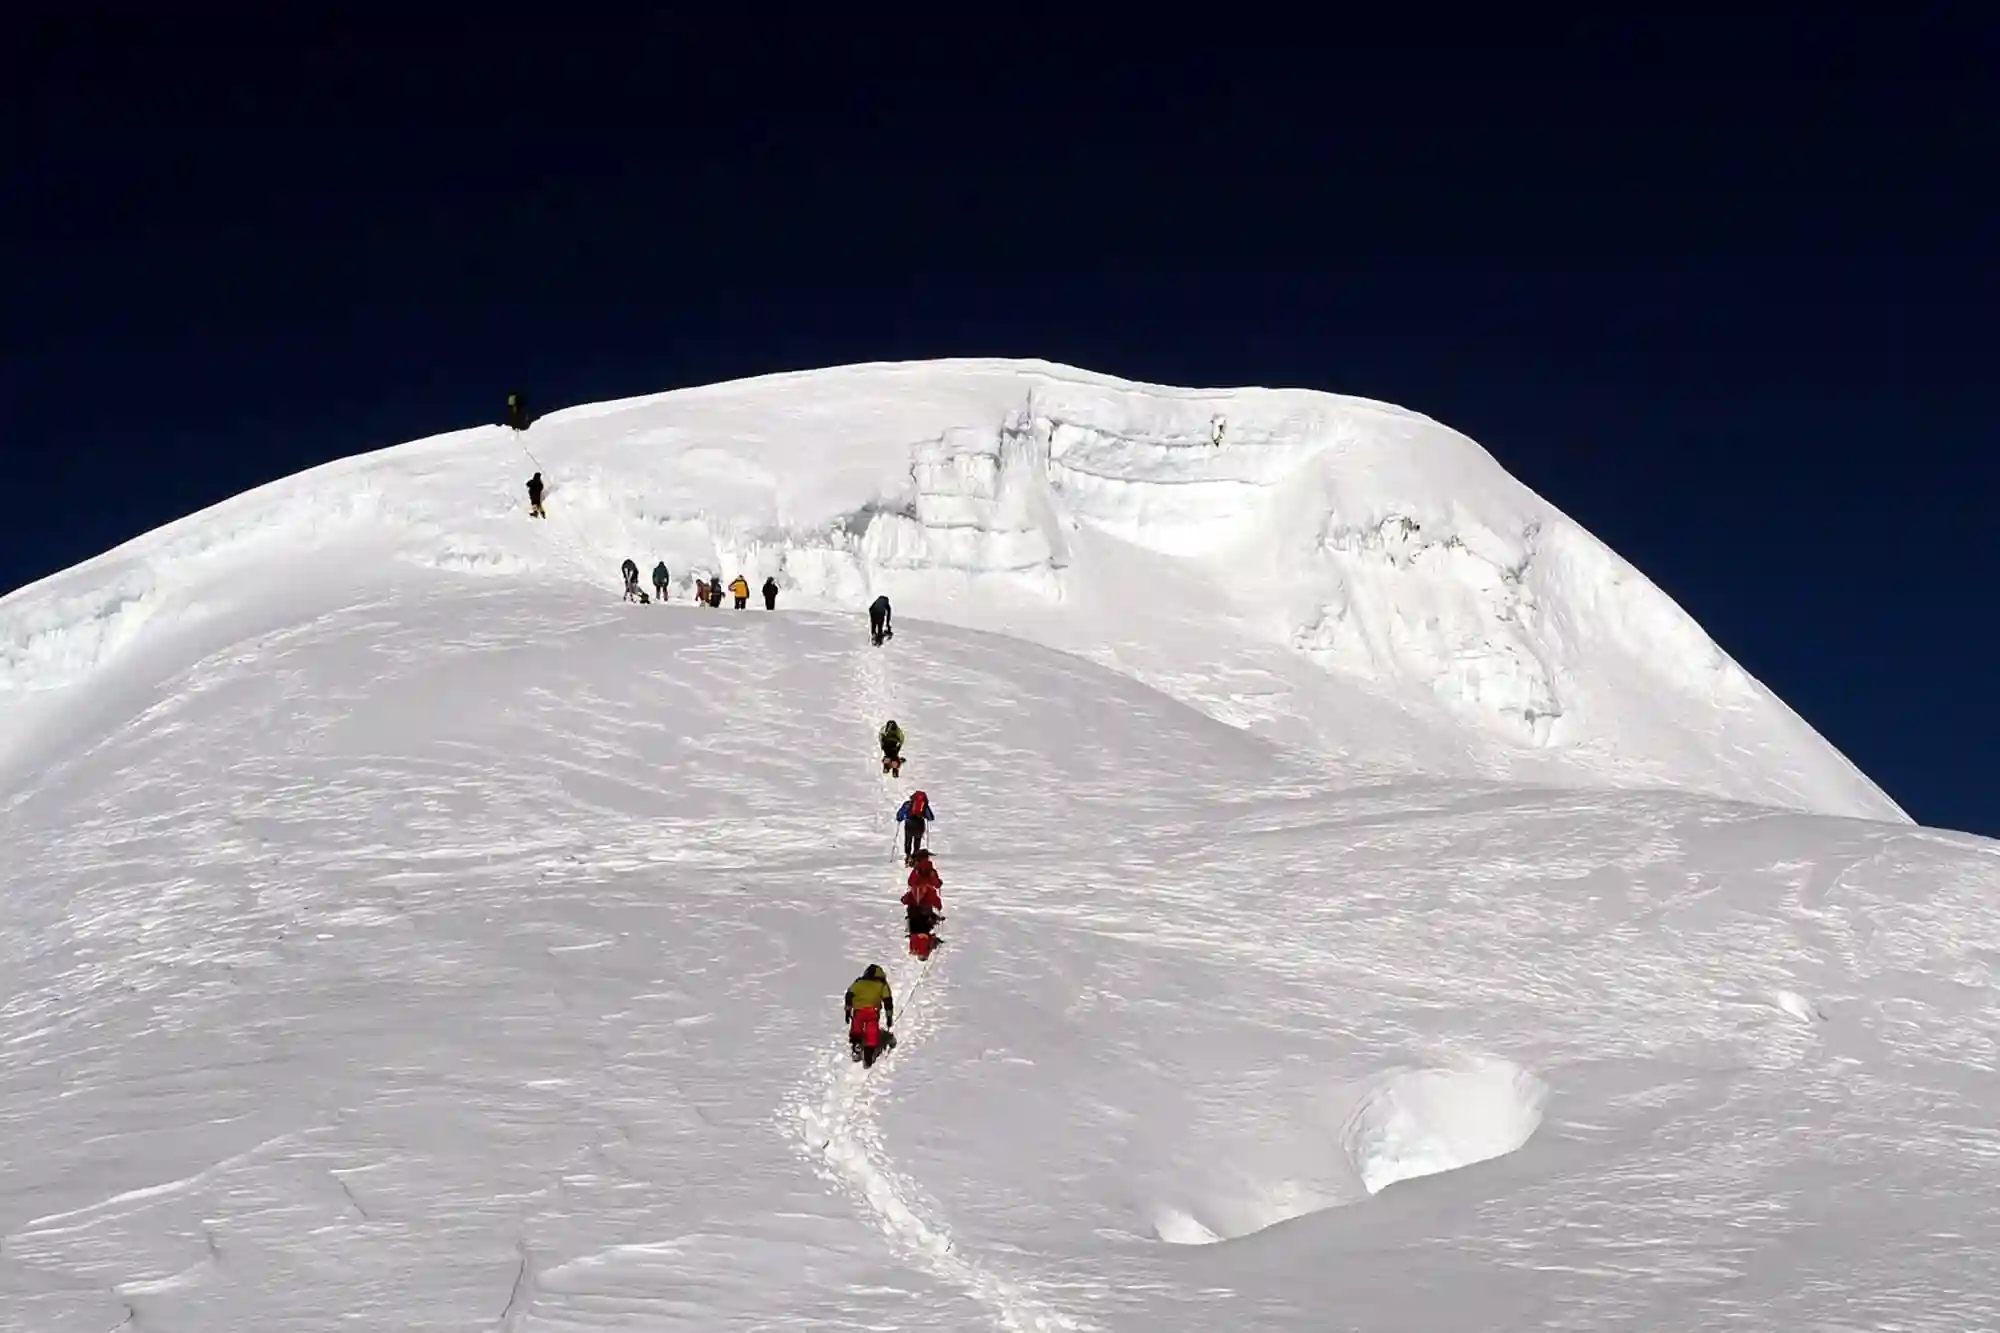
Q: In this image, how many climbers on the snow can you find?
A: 14